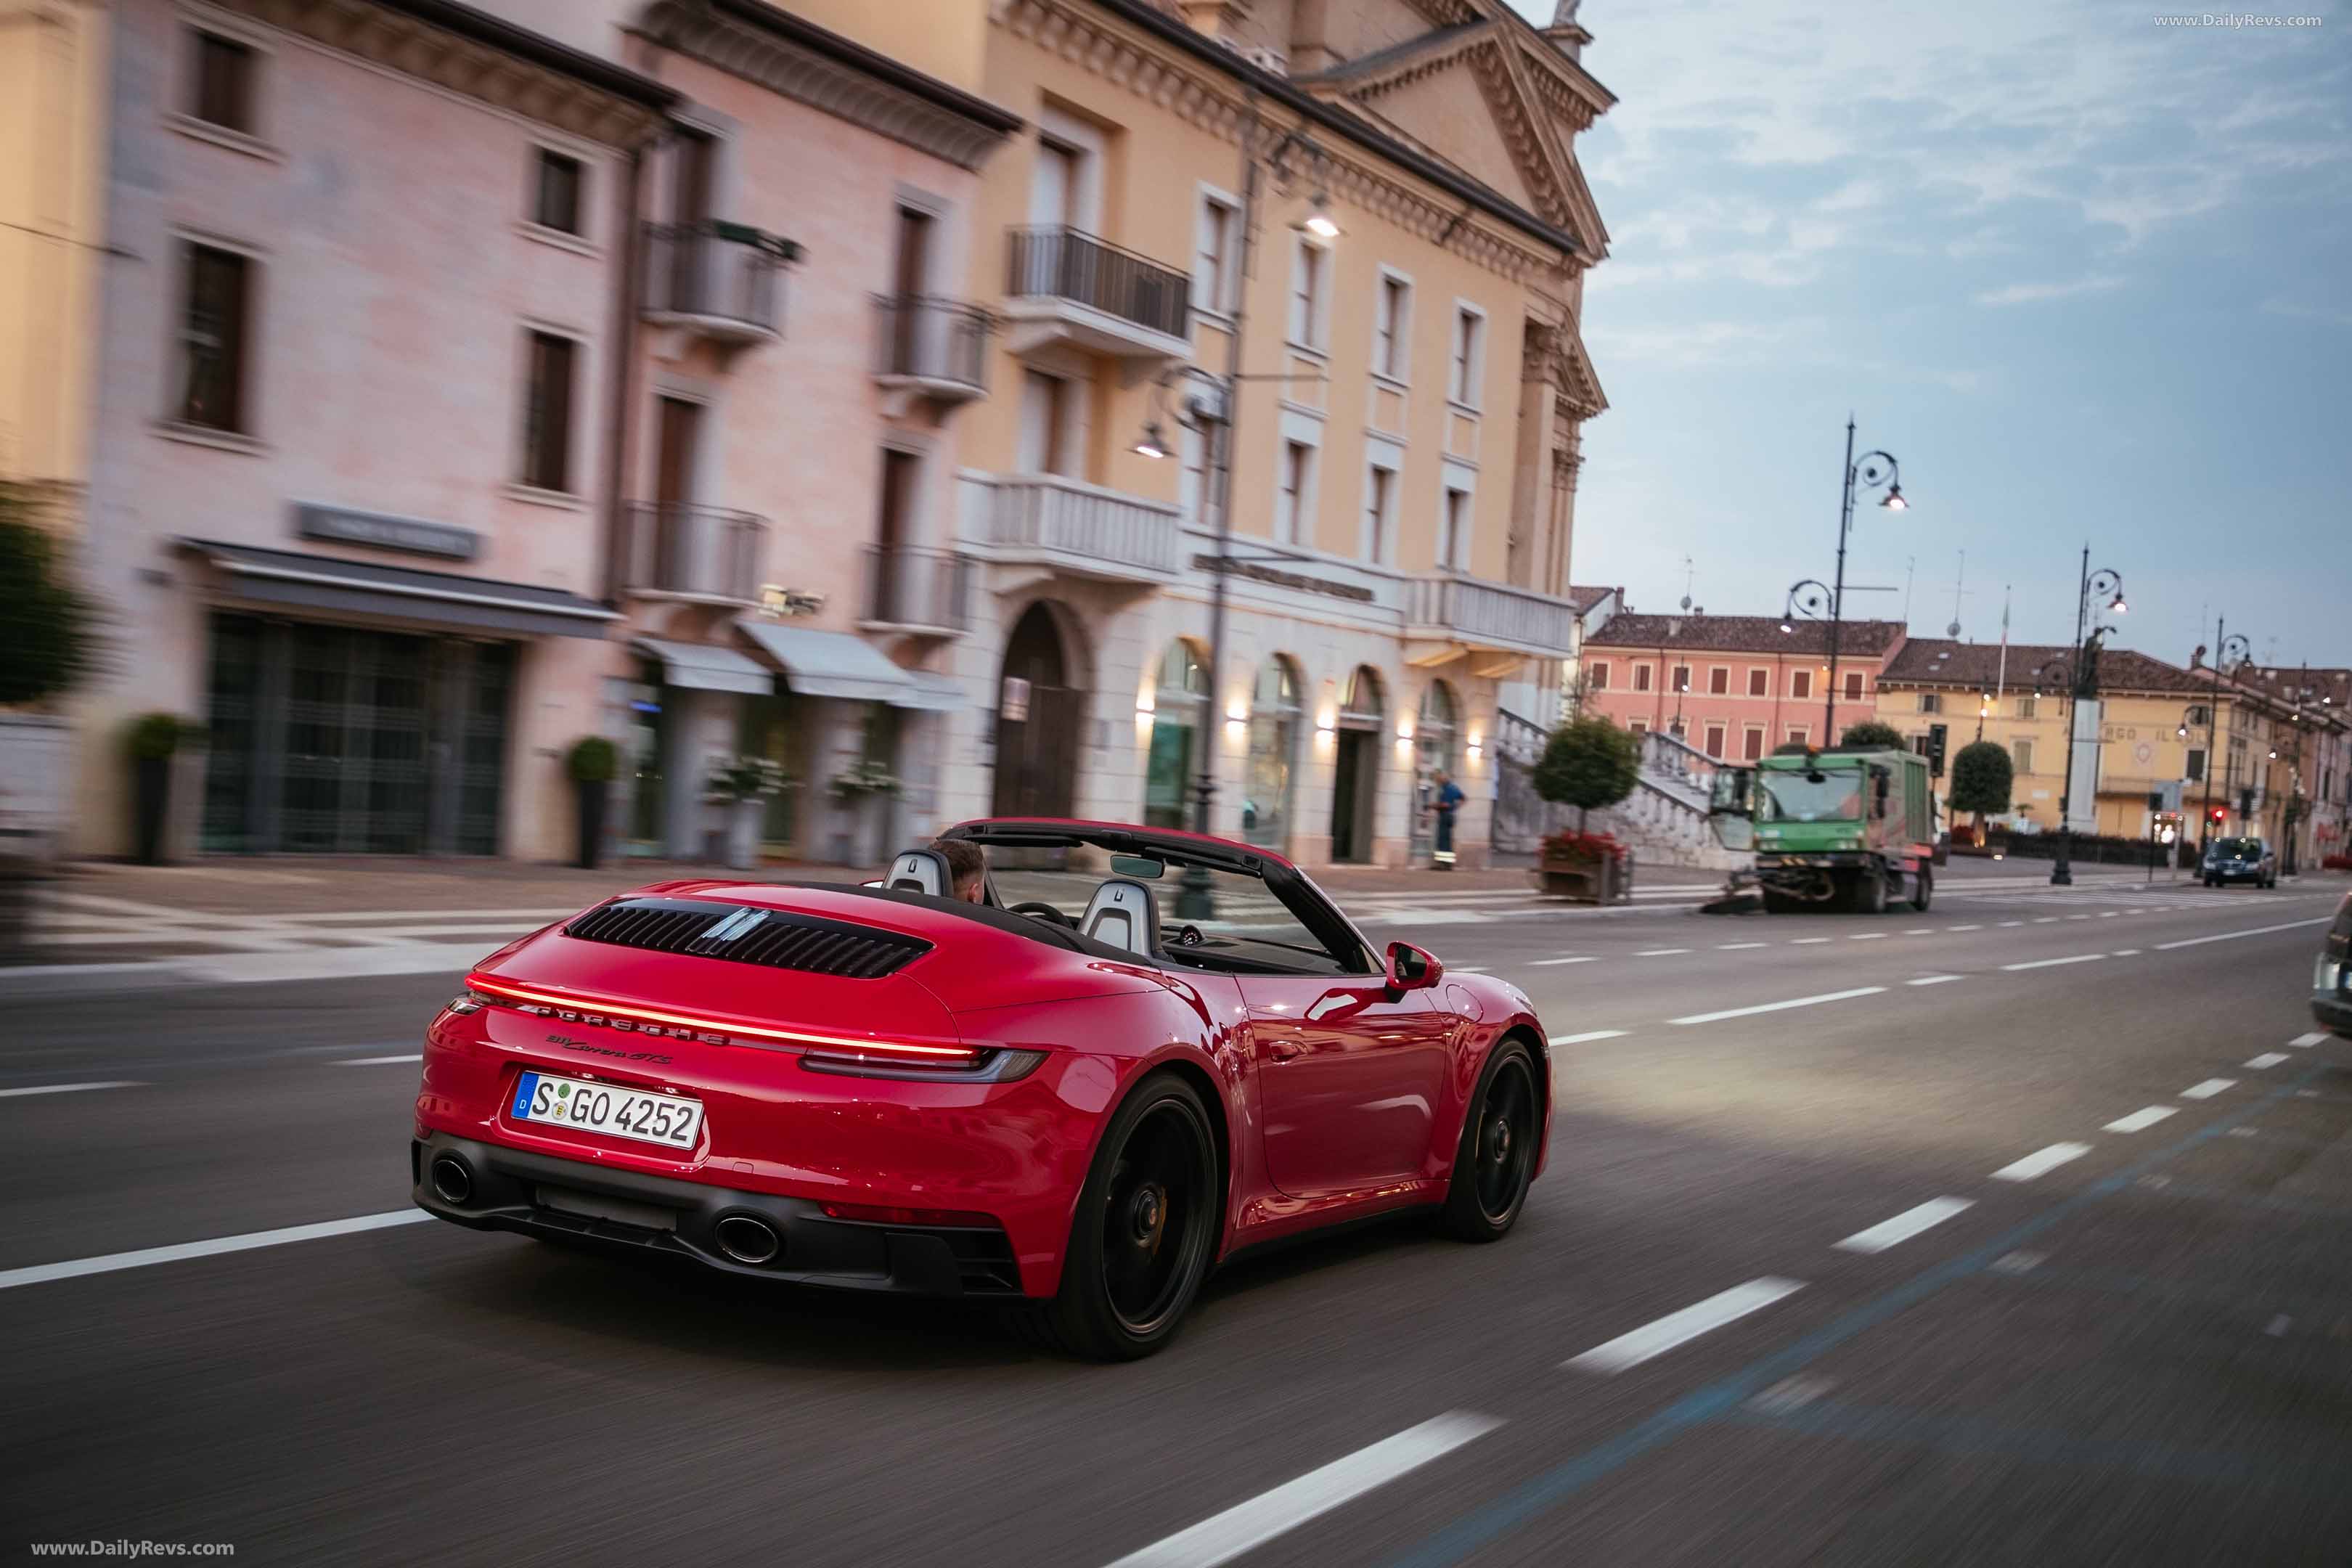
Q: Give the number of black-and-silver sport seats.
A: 2